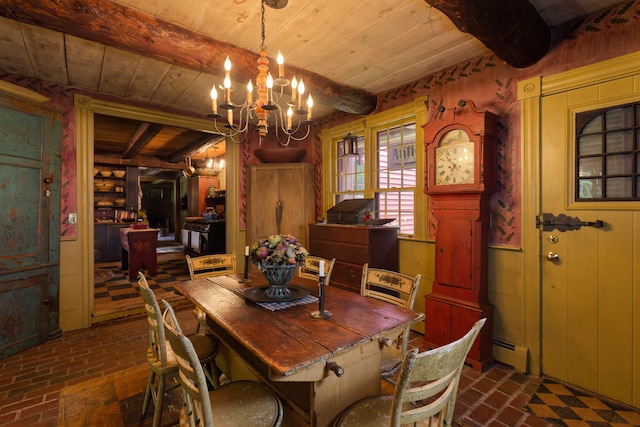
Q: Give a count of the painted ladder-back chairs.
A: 6